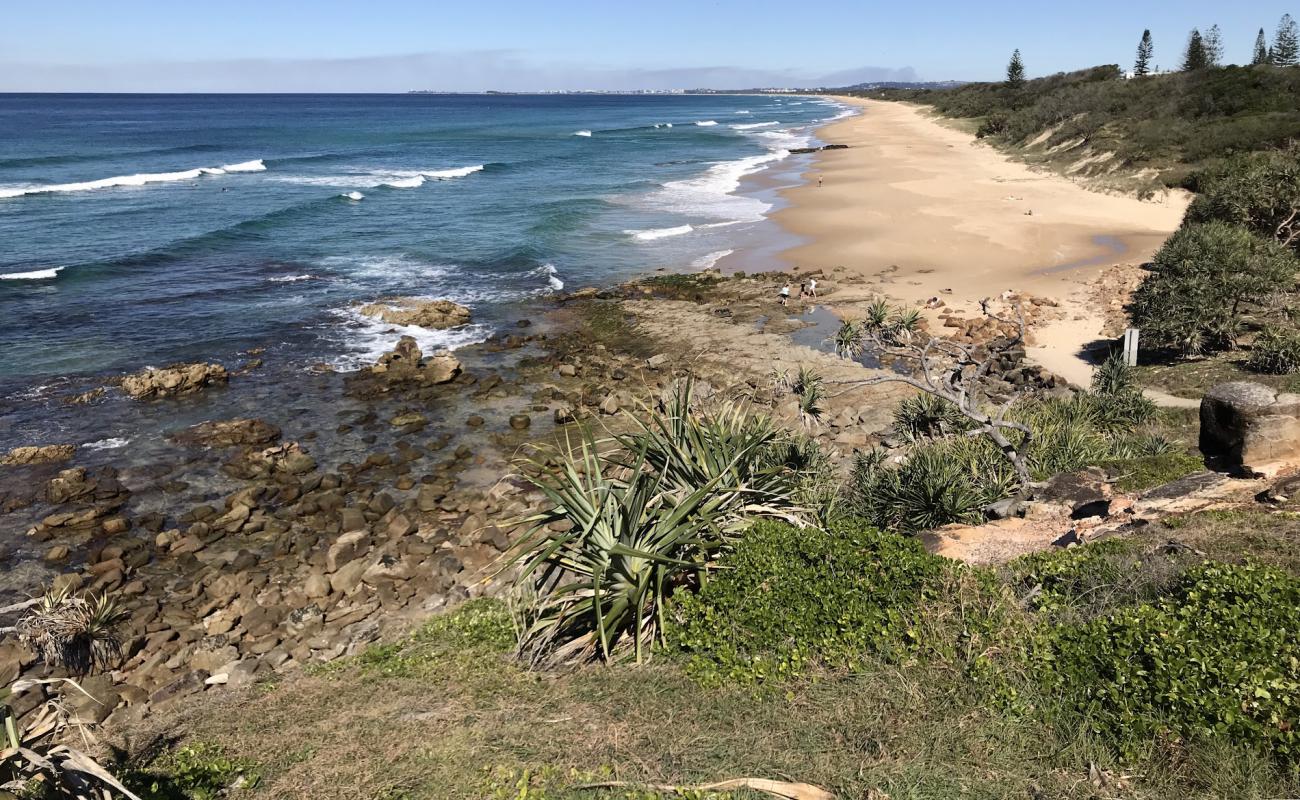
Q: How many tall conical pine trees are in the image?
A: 6